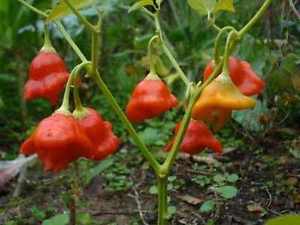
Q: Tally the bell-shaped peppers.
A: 7